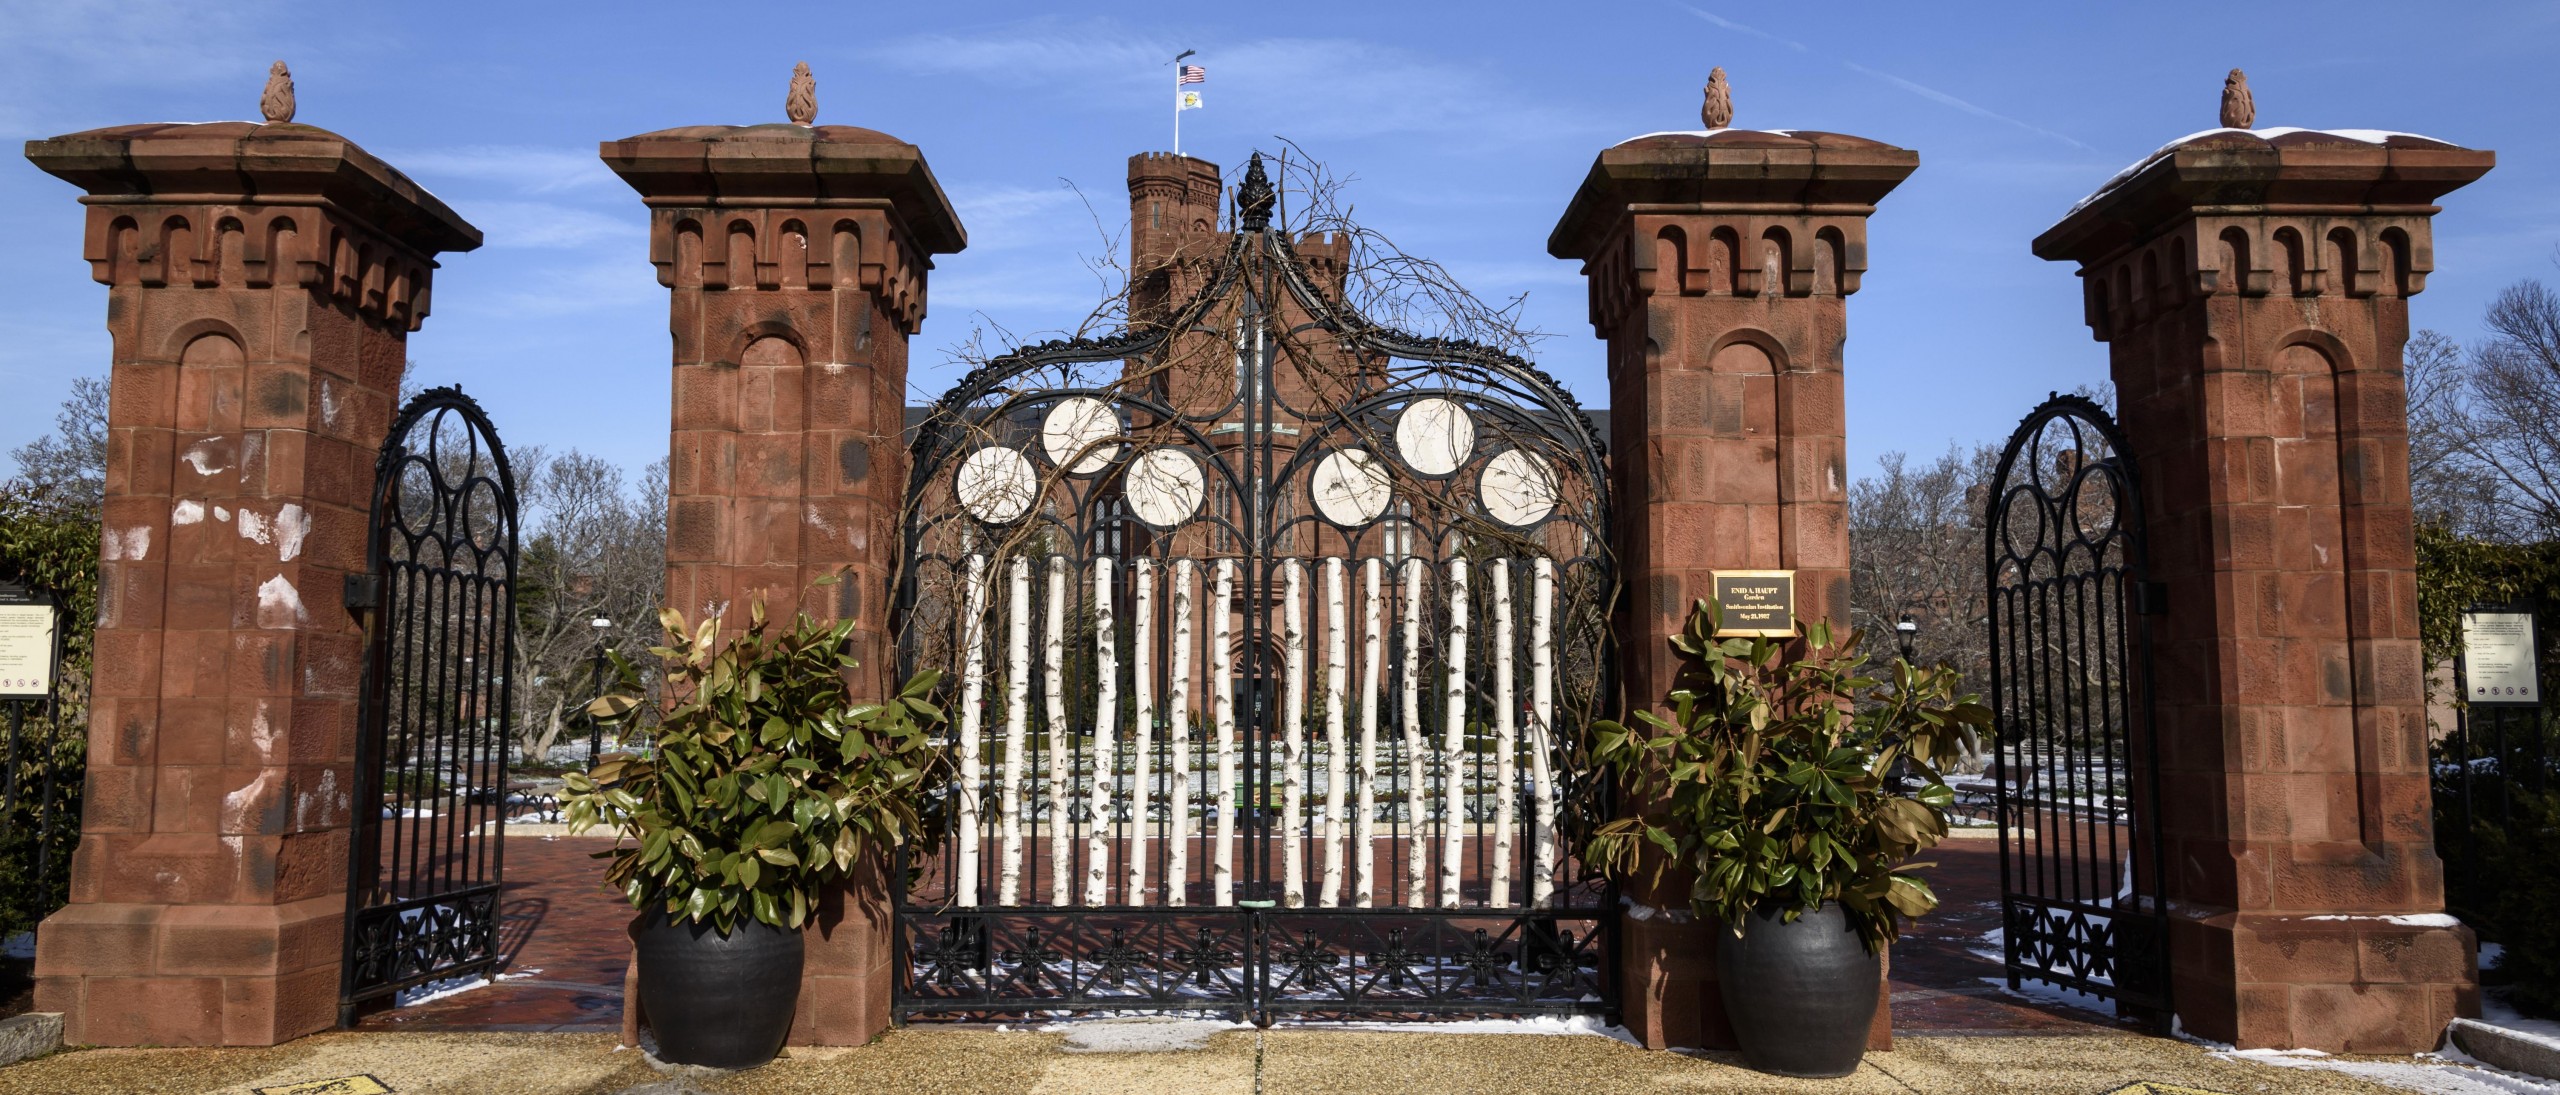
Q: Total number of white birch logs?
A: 14